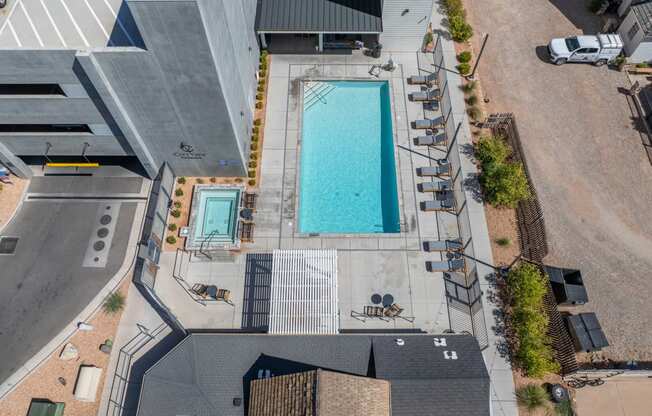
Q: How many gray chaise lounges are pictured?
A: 9